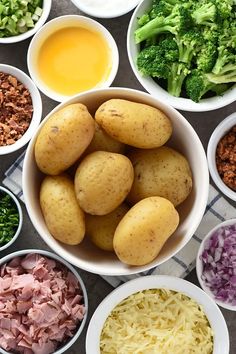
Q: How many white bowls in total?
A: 11